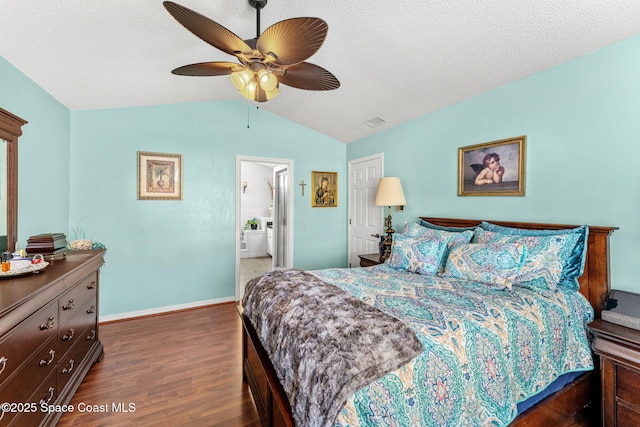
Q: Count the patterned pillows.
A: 4